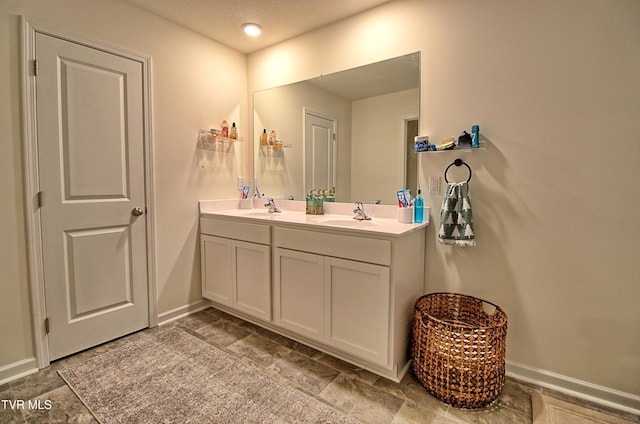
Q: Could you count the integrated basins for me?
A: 2